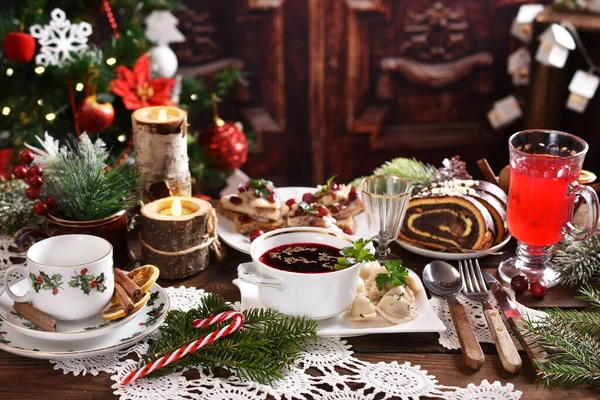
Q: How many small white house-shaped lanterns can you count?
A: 5